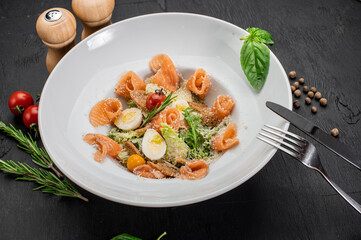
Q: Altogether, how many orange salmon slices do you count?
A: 10